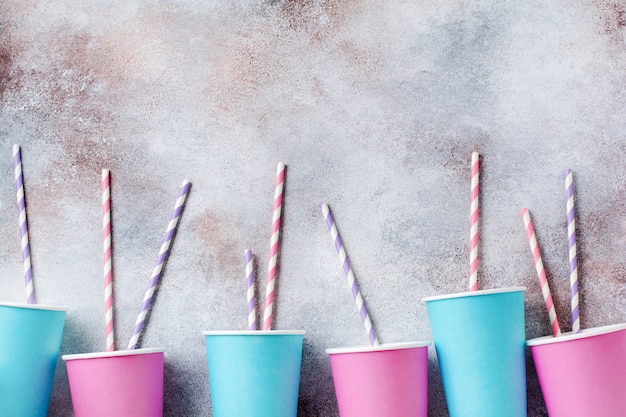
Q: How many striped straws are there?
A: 9